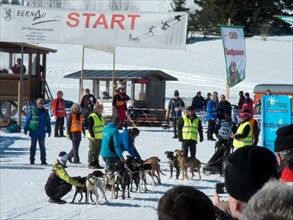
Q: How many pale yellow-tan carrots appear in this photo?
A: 0